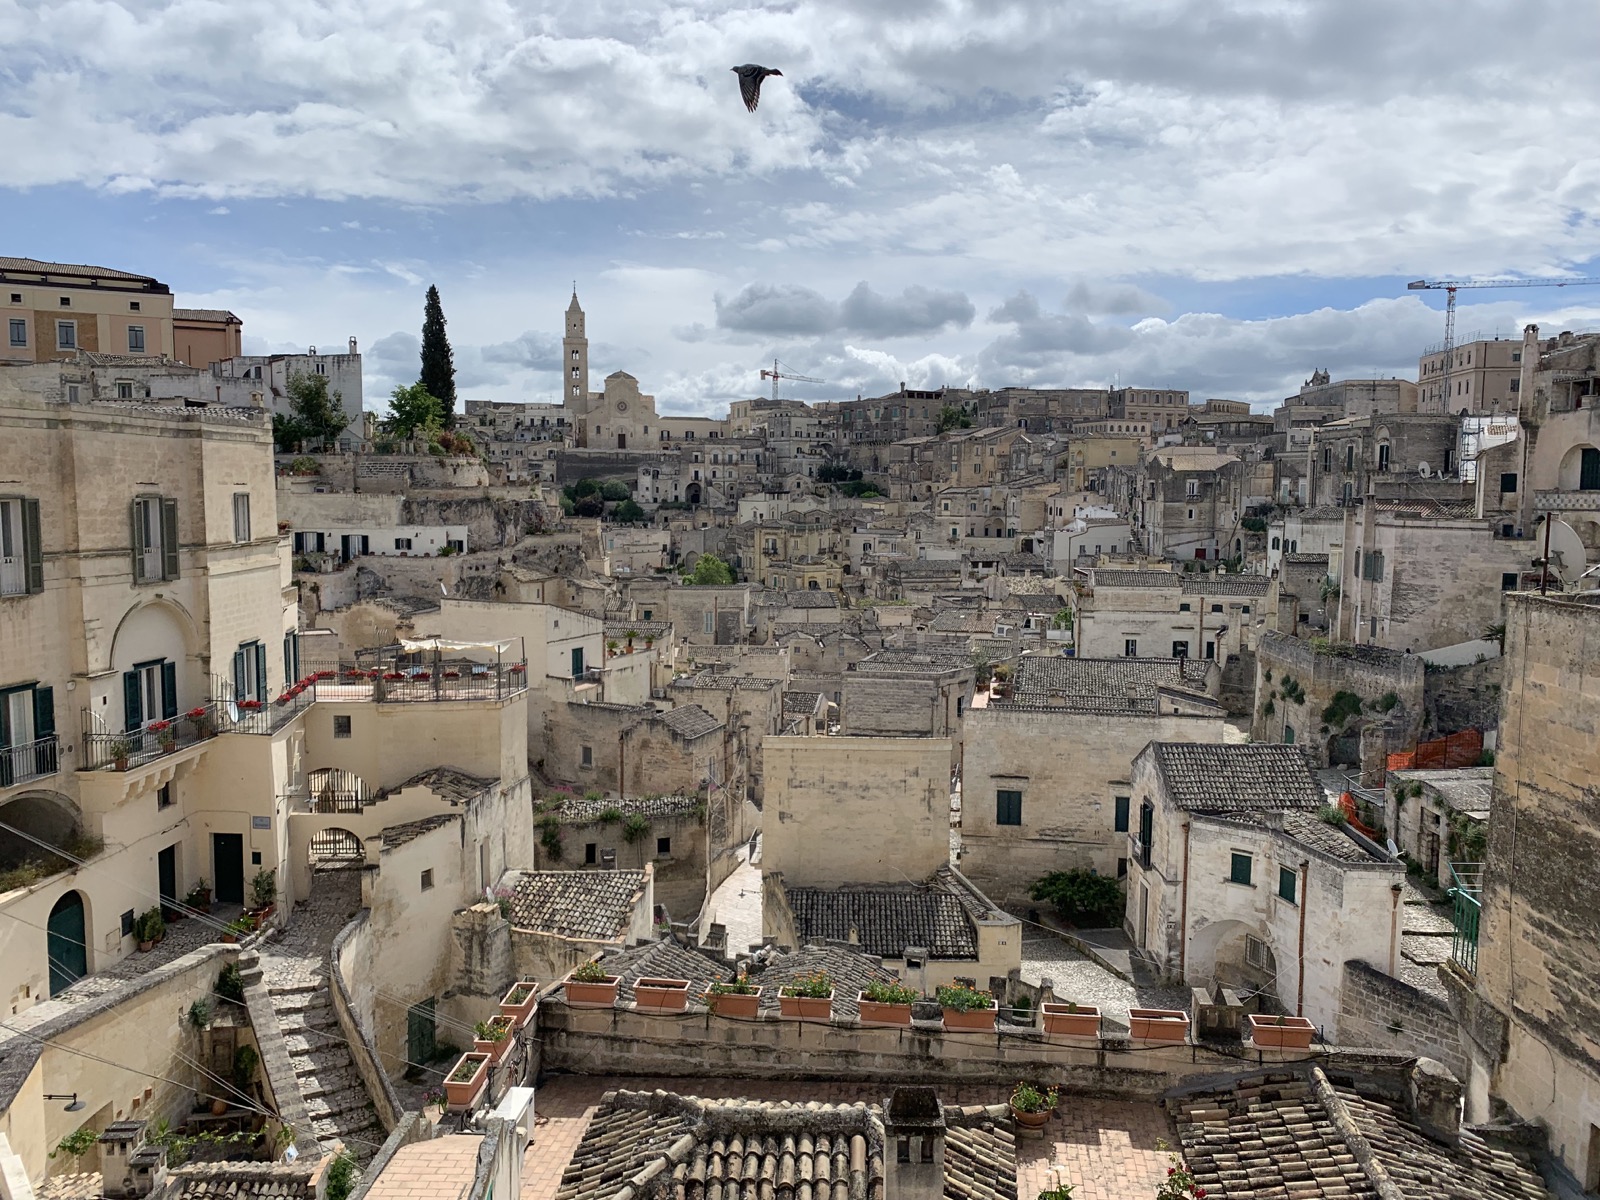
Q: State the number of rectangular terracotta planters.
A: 12